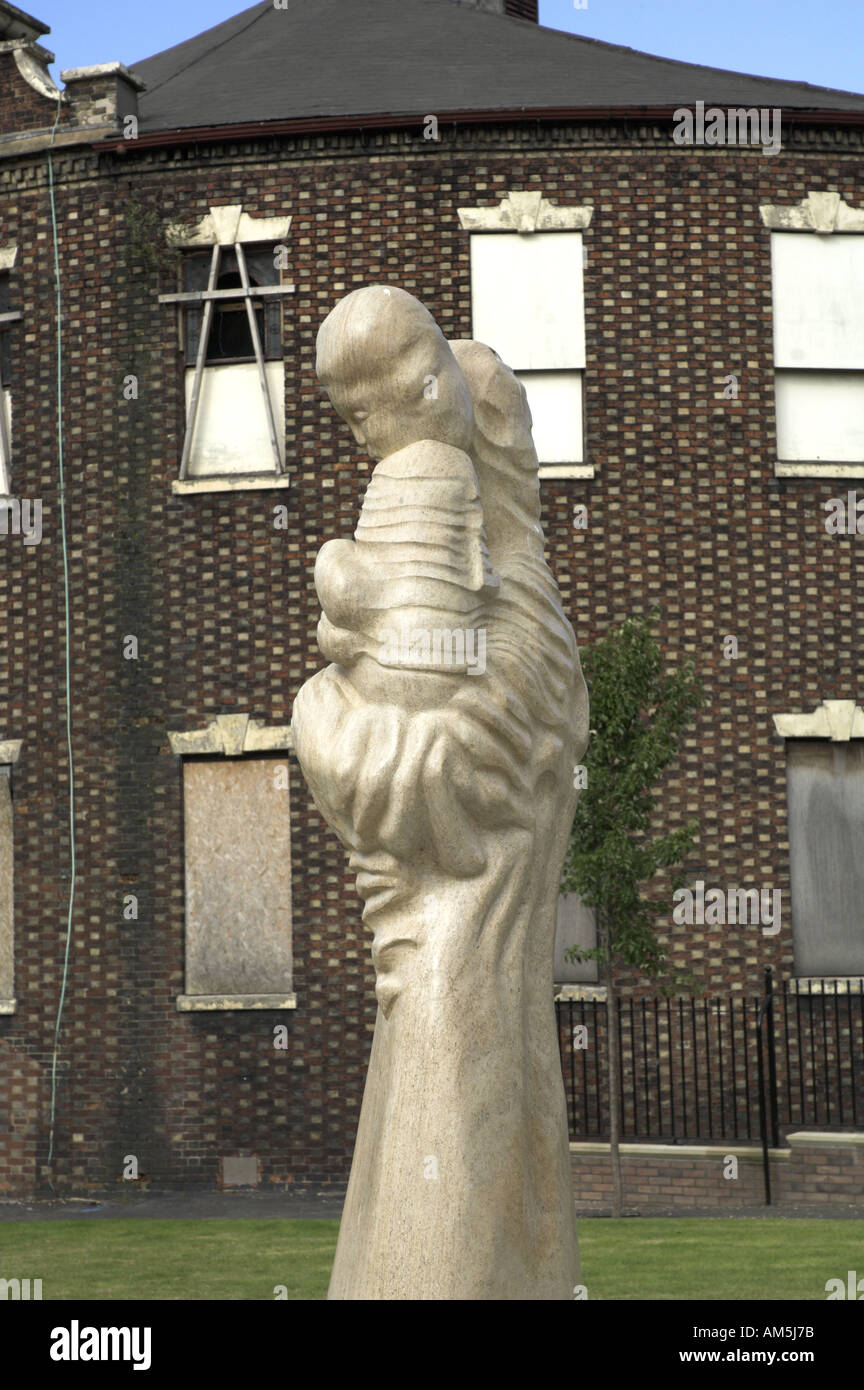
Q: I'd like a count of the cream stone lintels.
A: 7